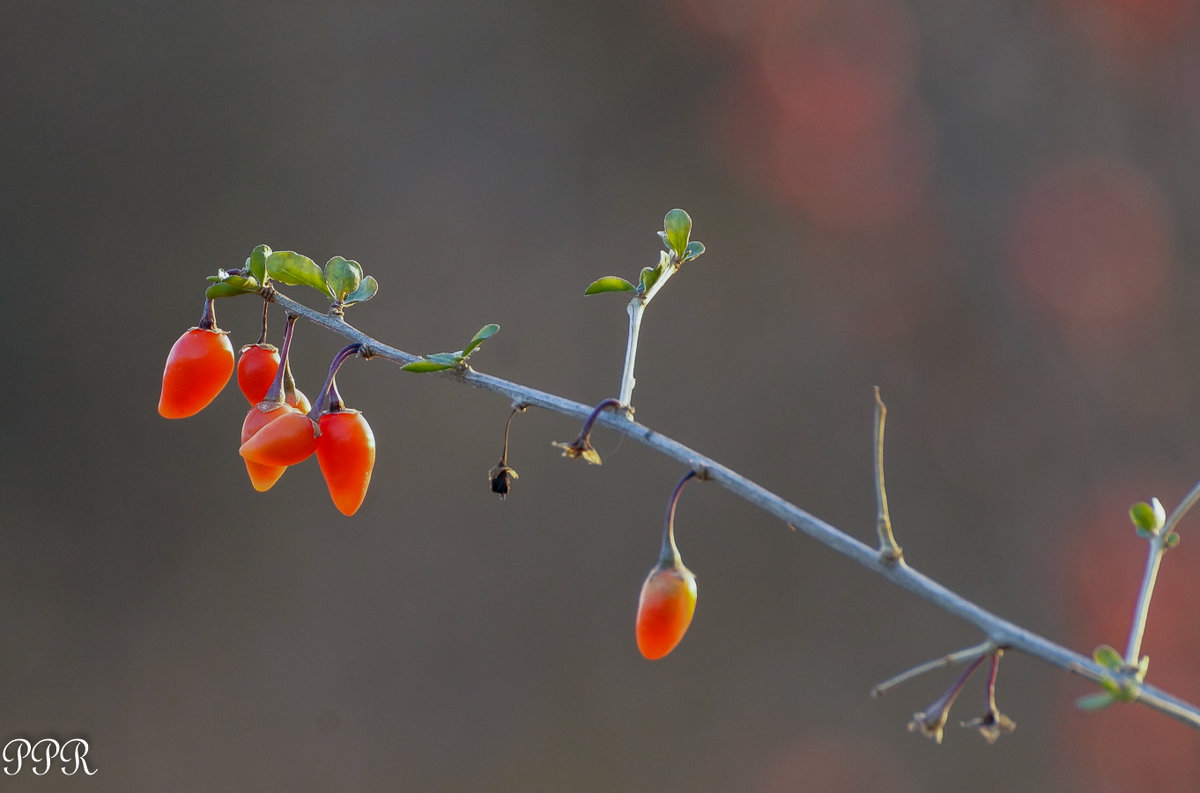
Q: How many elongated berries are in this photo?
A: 7